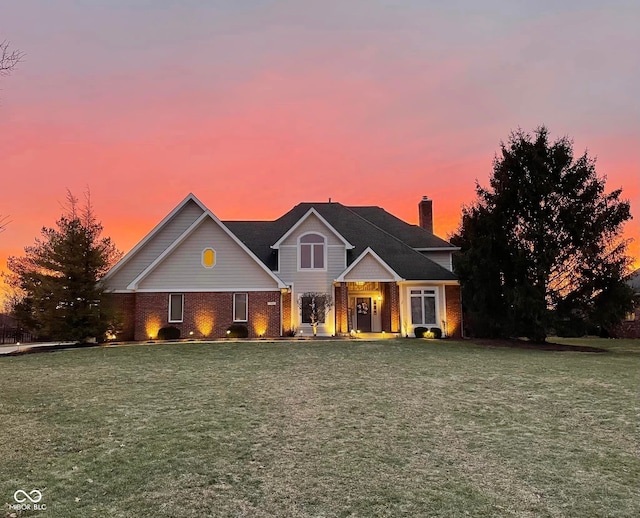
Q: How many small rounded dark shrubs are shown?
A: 4